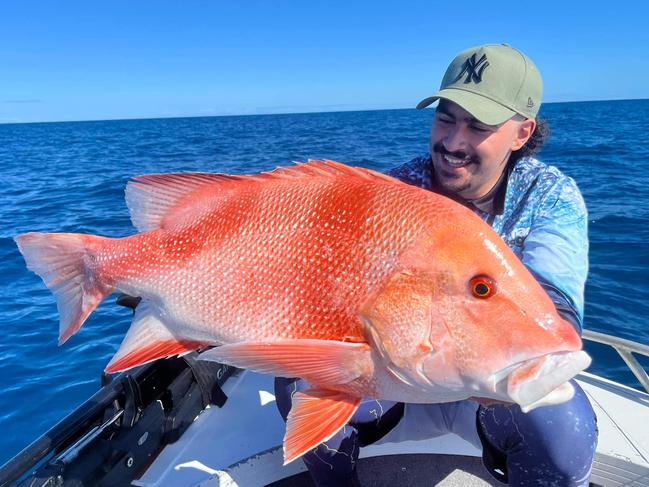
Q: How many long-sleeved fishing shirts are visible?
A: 1